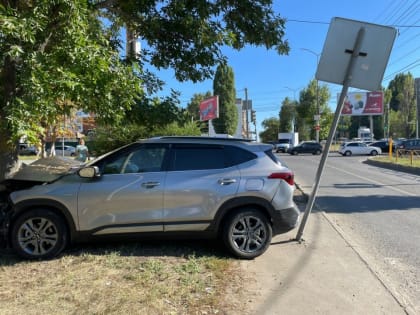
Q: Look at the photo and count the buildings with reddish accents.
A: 1